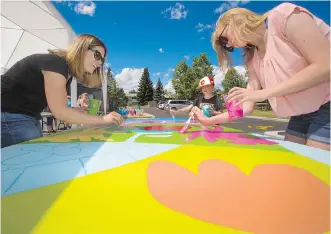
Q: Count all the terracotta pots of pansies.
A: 0